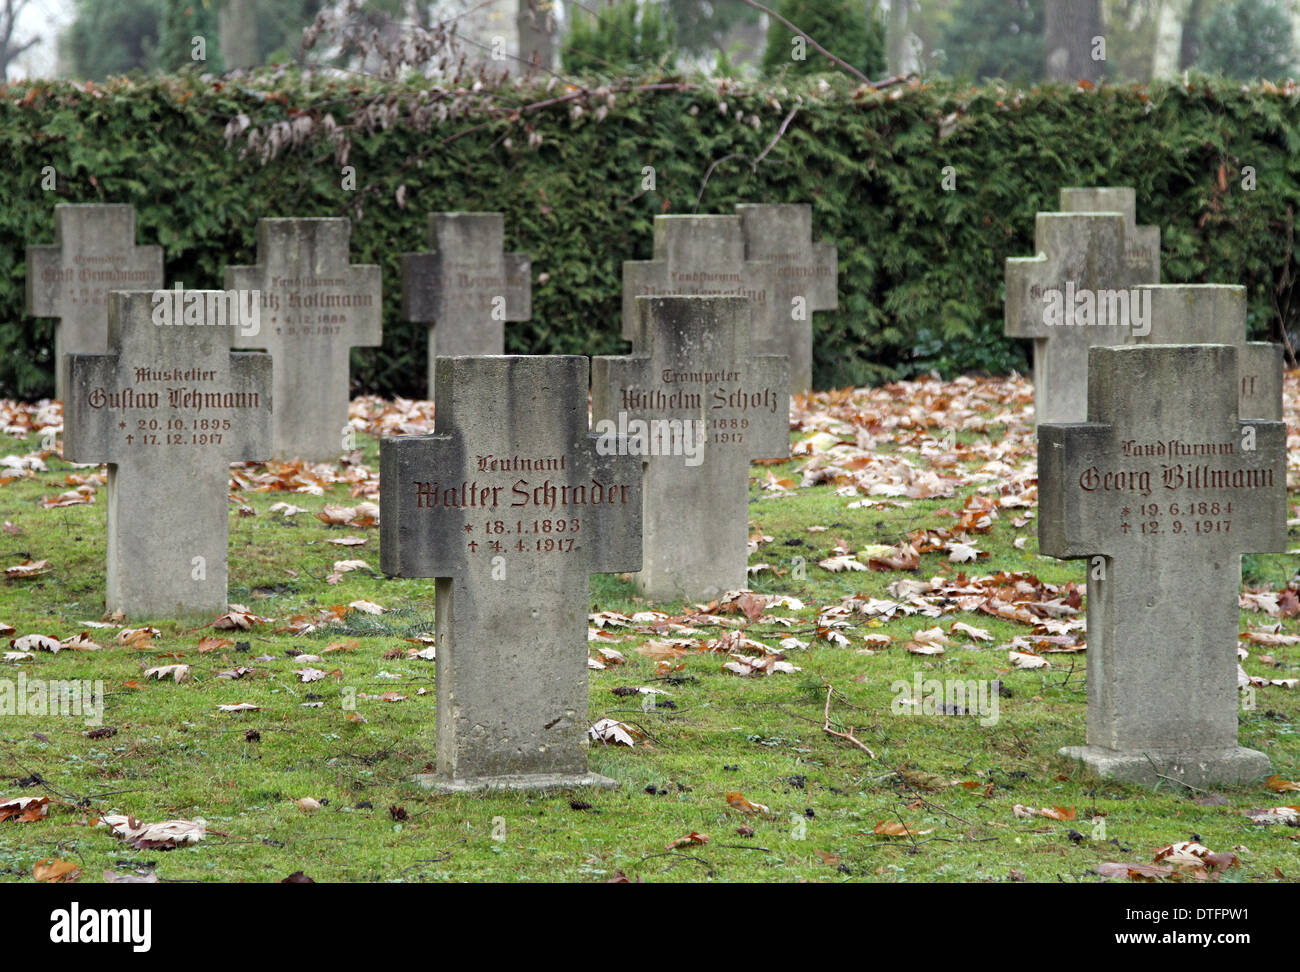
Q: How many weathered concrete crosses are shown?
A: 12